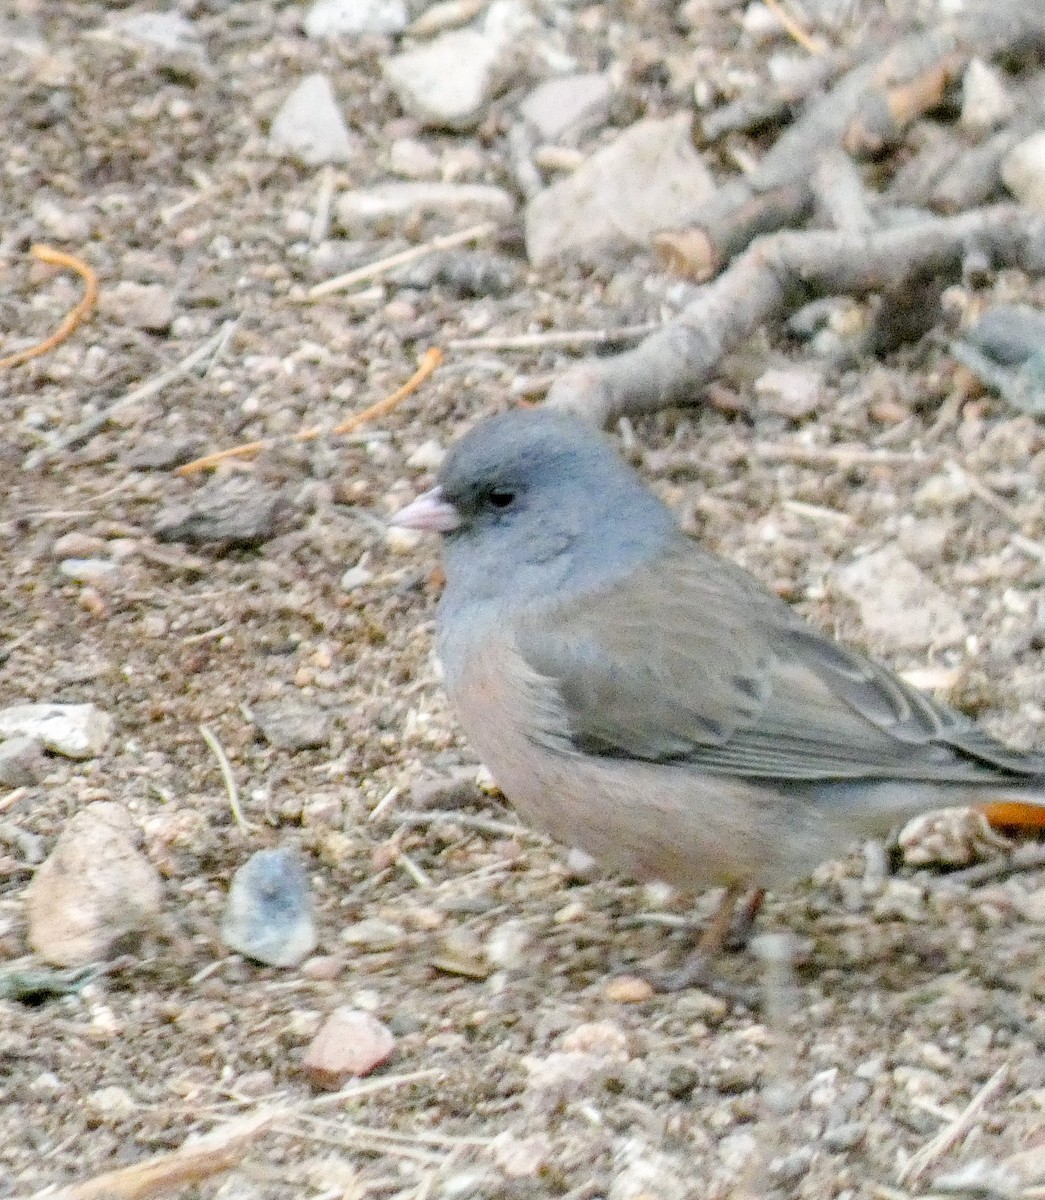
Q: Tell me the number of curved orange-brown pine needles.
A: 2